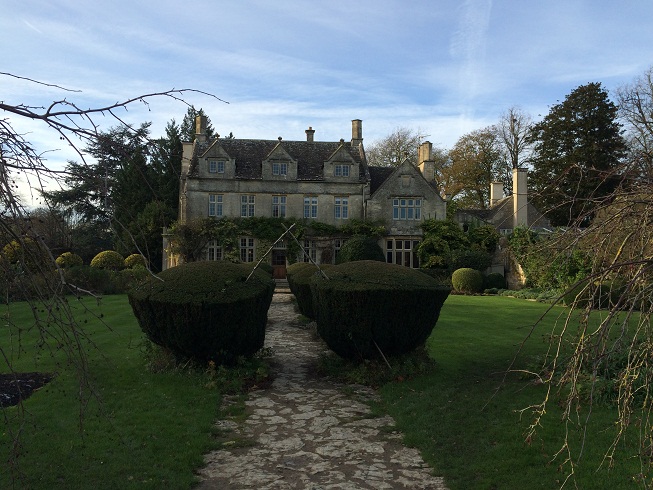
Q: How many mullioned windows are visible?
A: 14